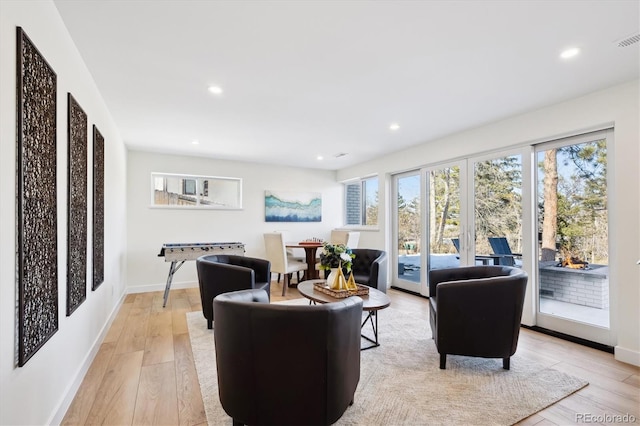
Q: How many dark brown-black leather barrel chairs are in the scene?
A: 4